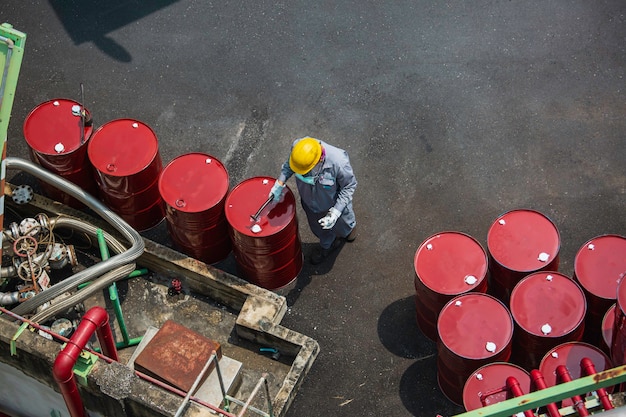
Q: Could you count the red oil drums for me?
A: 13